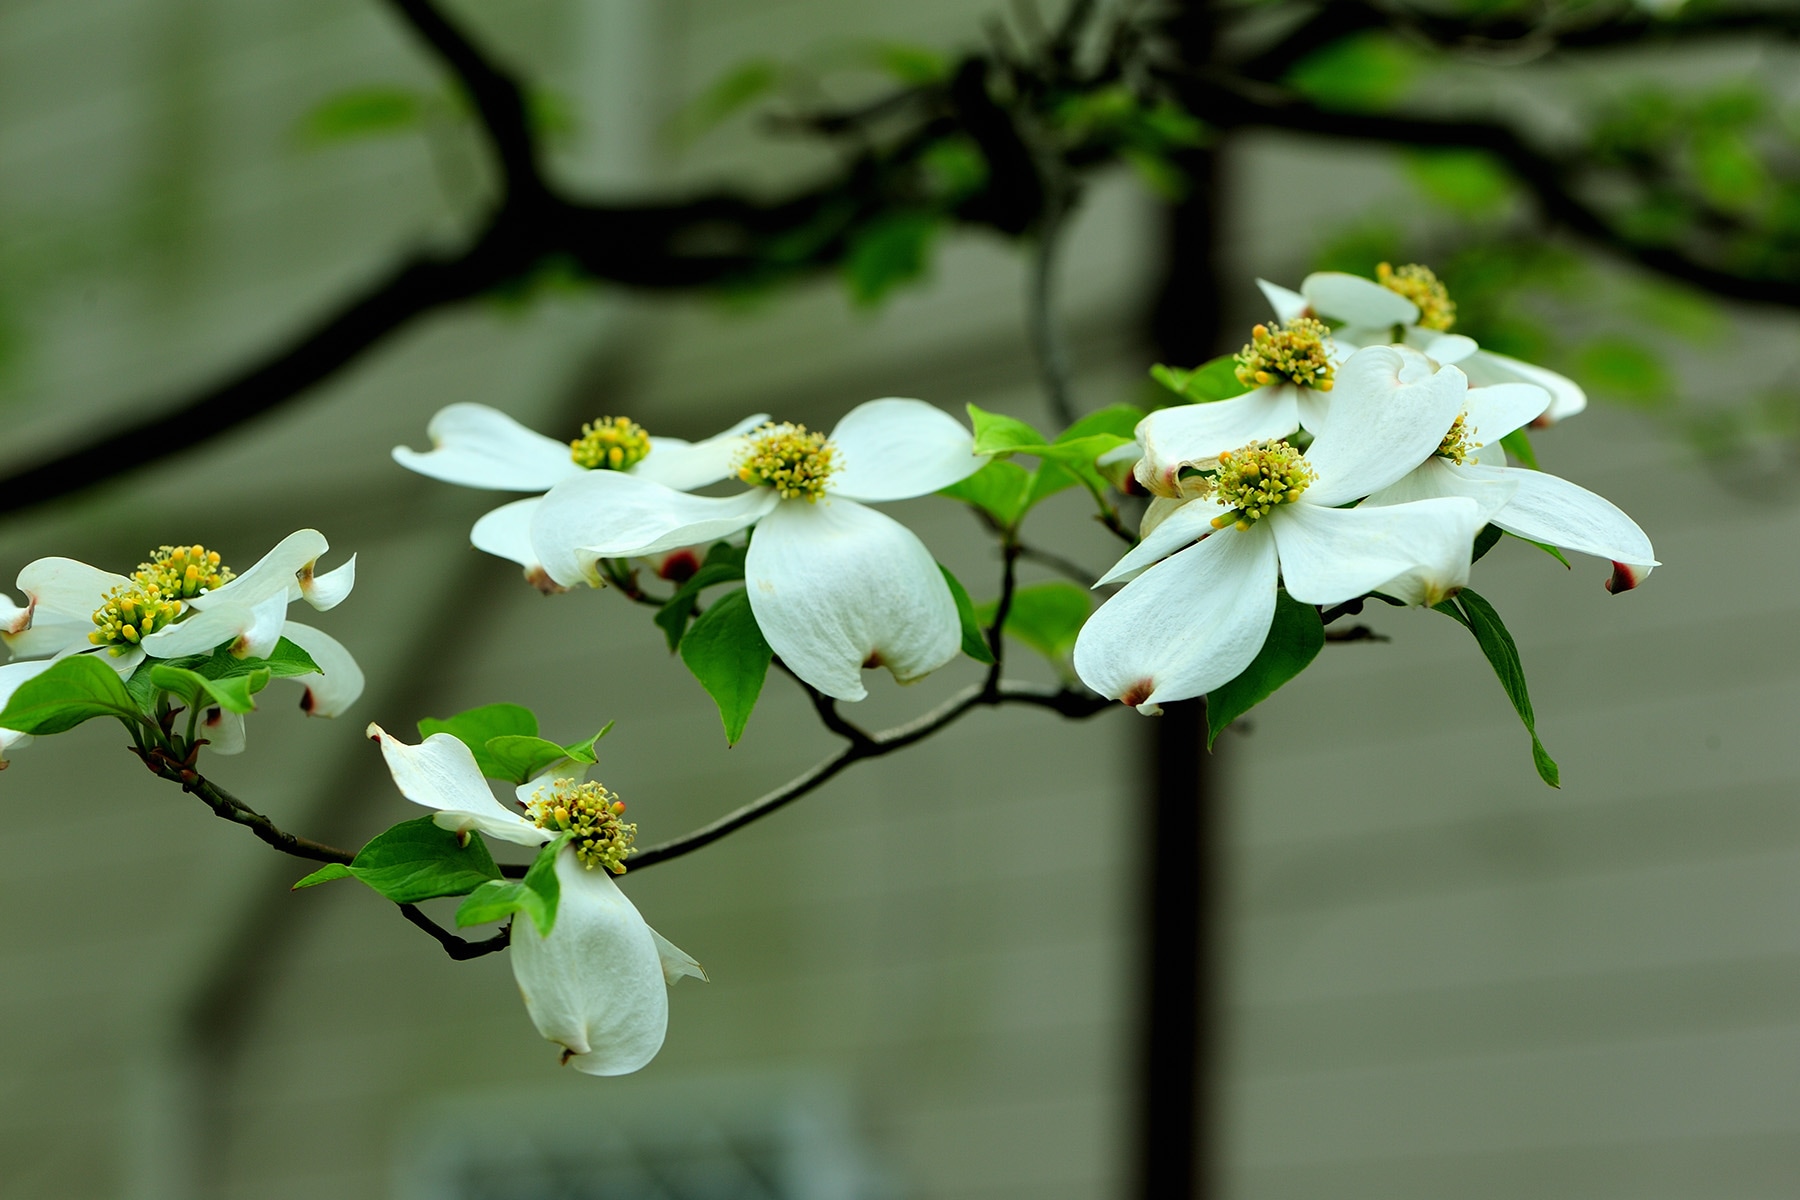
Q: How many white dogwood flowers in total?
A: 9